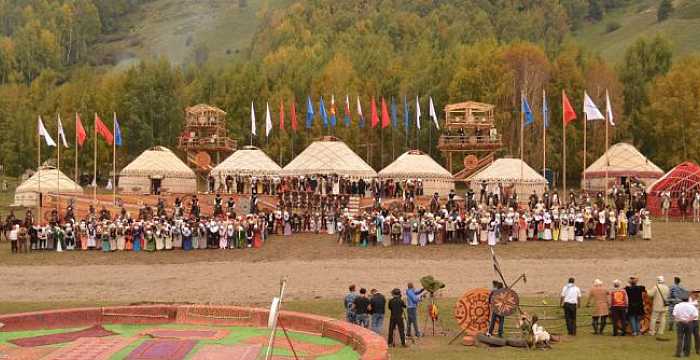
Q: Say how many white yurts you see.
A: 7